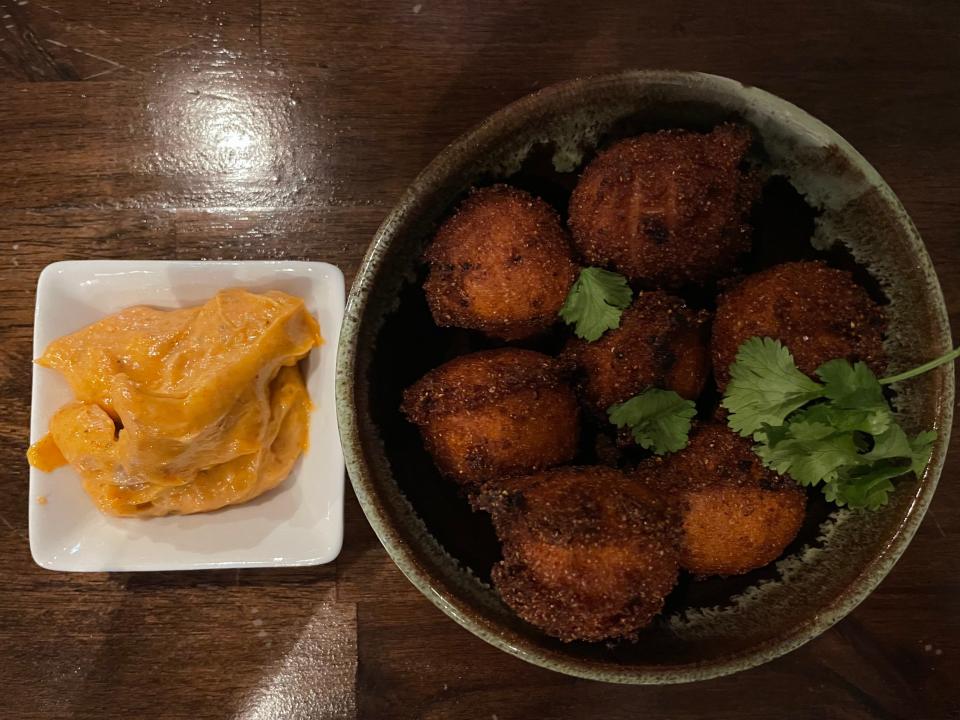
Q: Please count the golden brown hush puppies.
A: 7